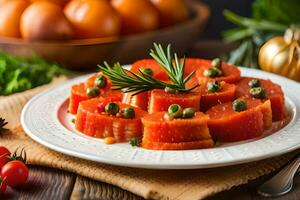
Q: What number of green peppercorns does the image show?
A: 14